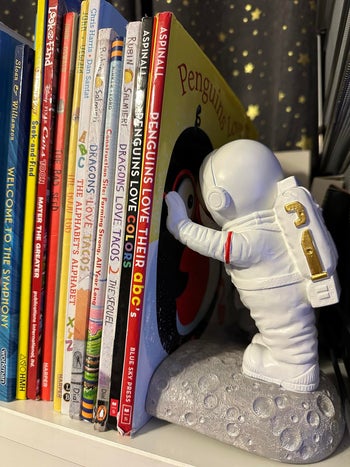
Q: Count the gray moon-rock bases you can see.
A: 1